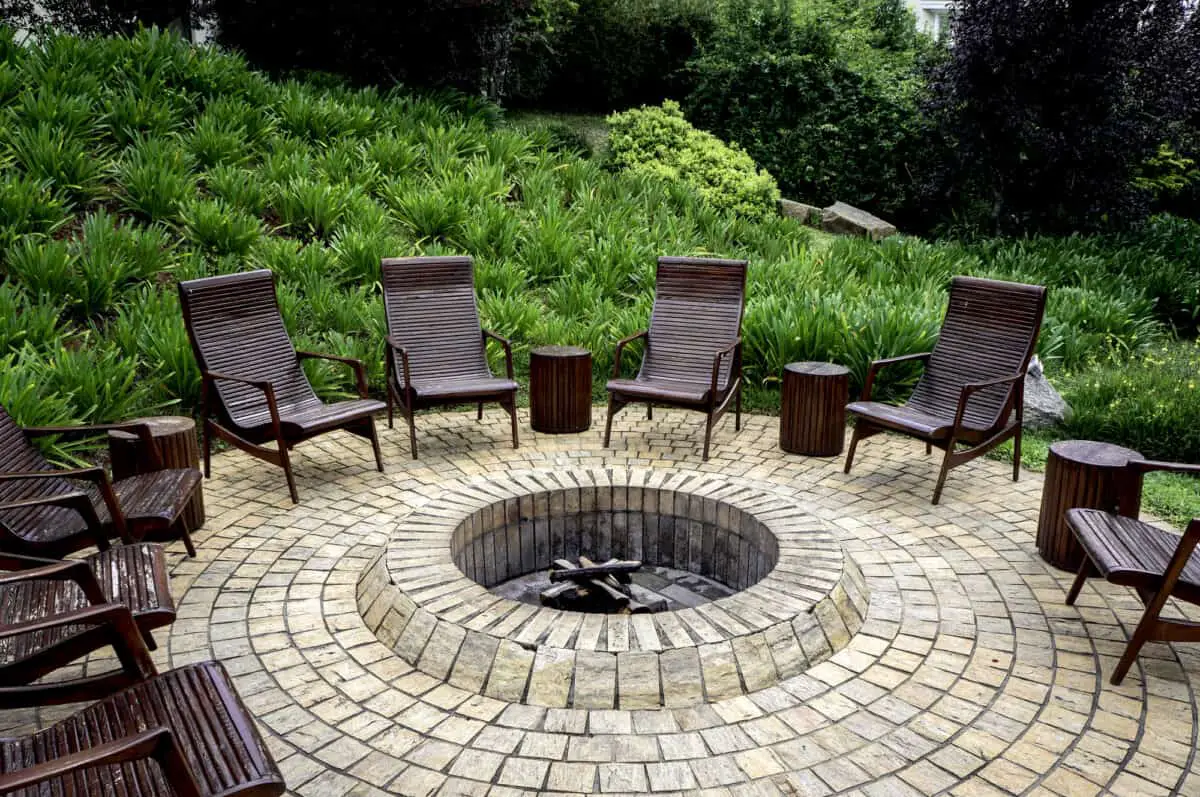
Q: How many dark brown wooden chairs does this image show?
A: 8